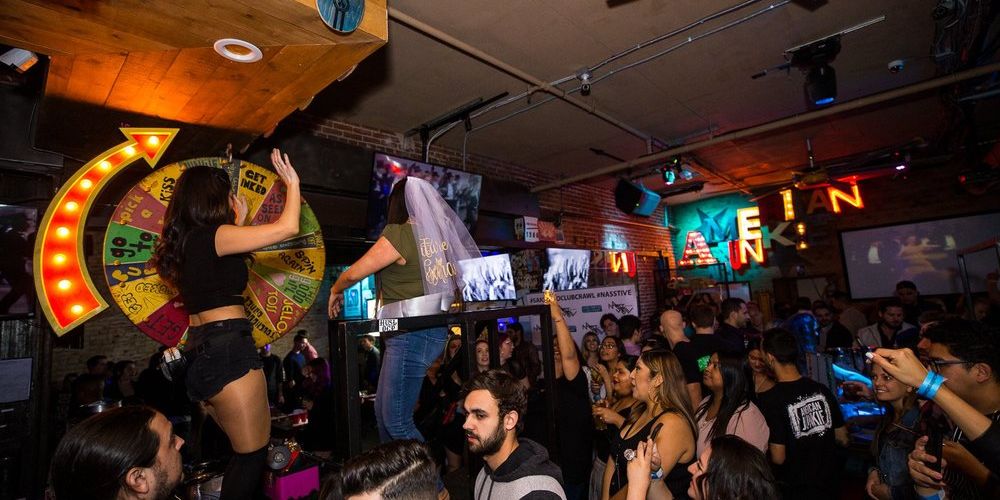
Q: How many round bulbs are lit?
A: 9